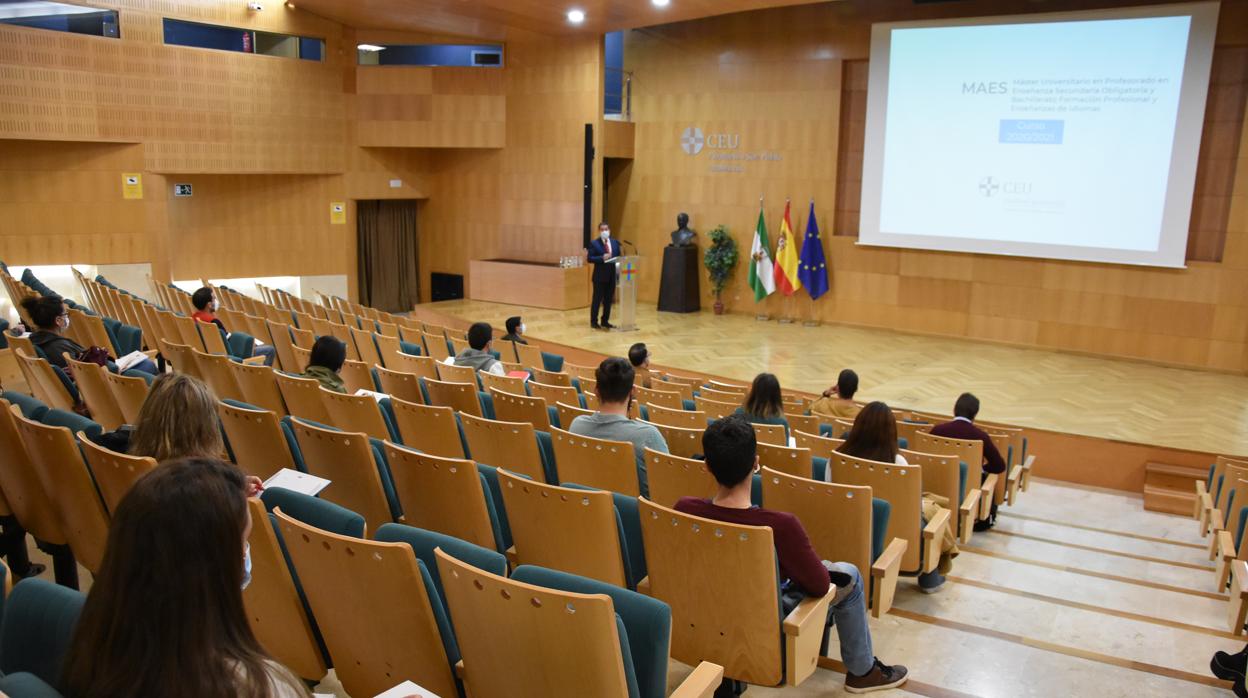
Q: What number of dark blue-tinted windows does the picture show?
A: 3